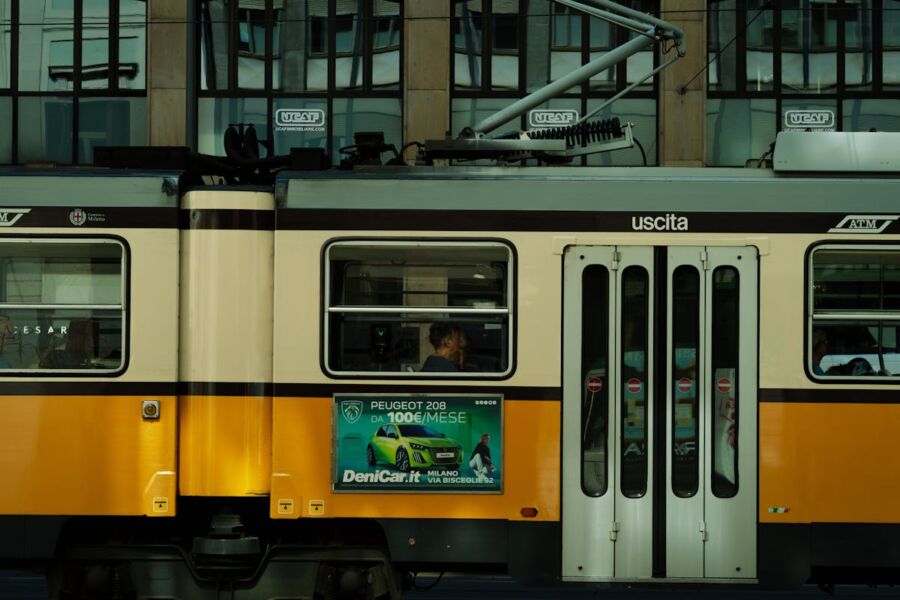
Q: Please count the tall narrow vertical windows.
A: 4